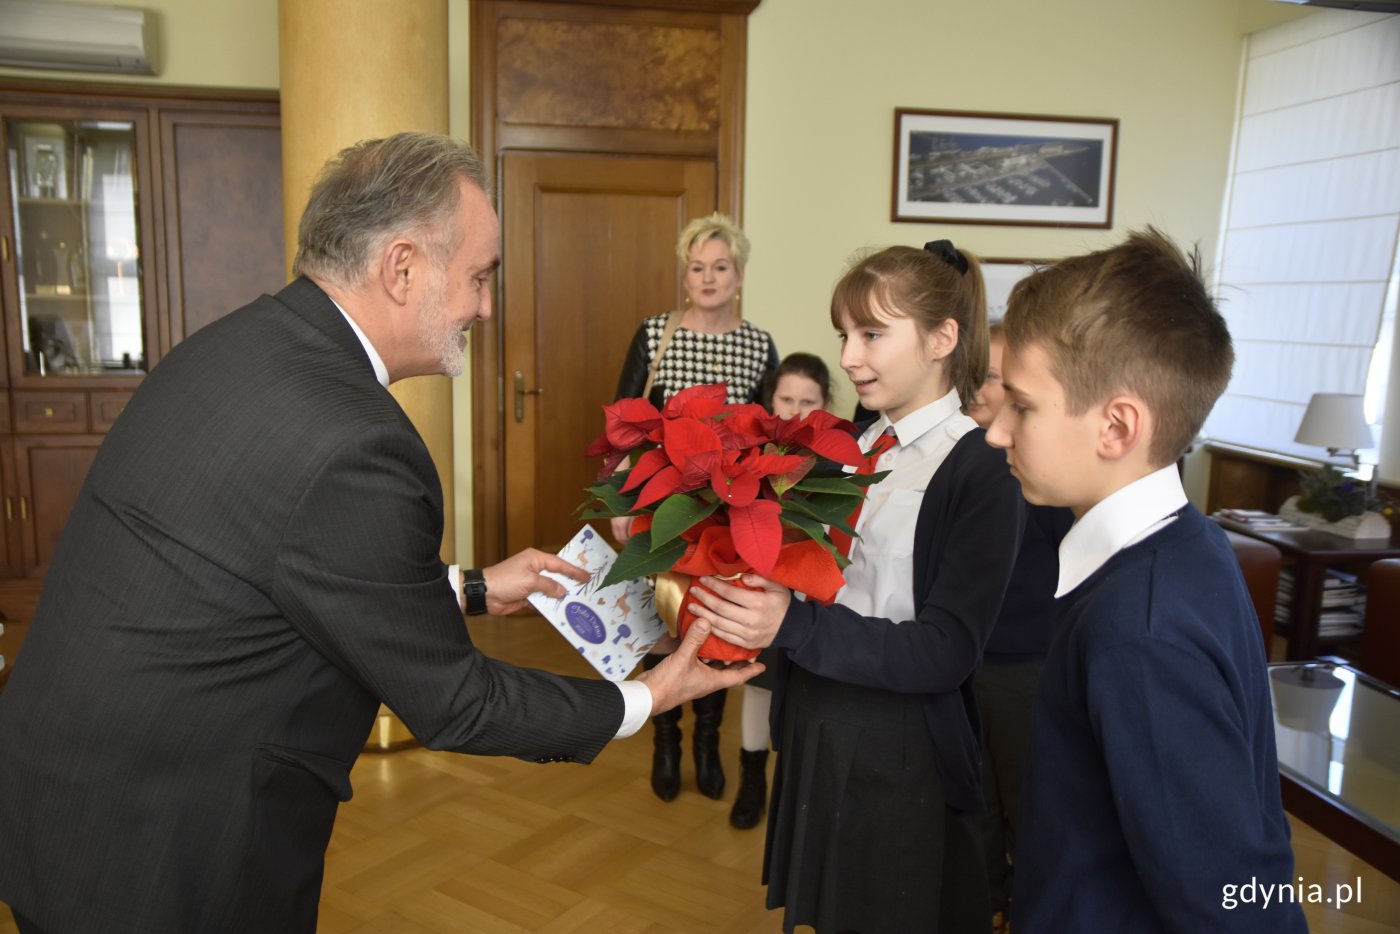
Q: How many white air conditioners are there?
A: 1